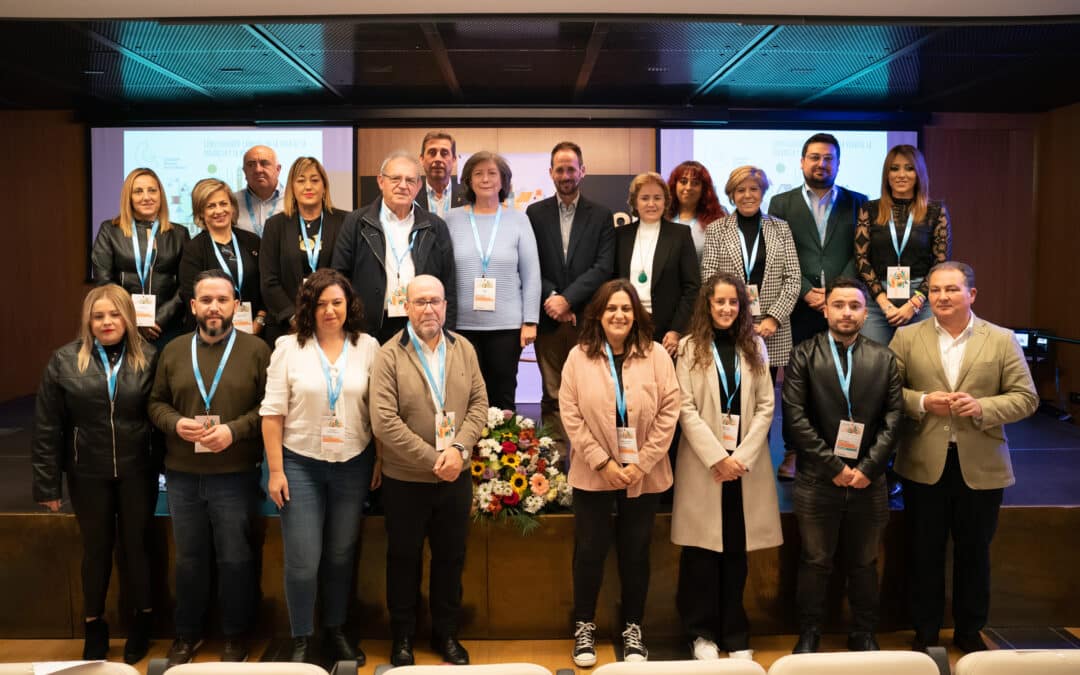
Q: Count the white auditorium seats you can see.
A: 6